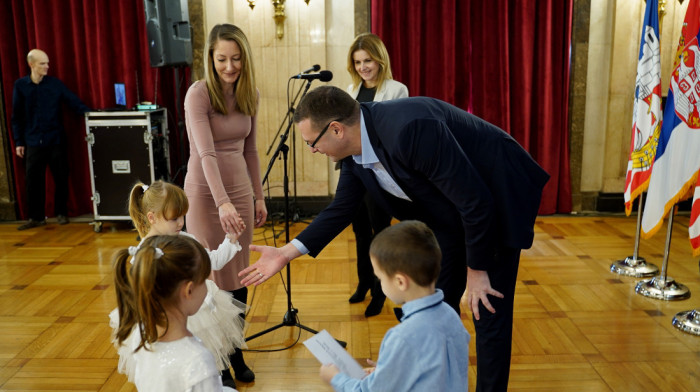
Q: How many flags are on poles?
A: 3